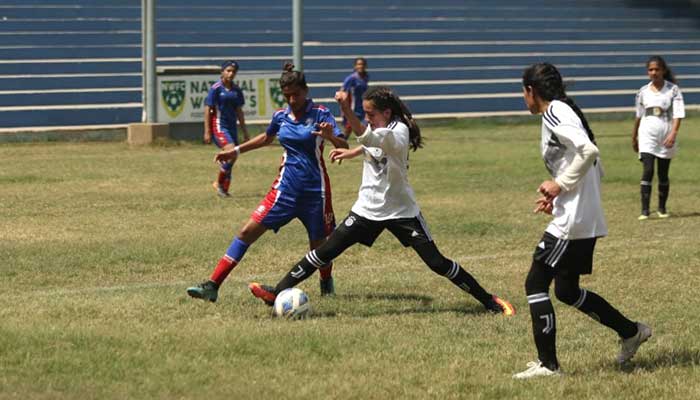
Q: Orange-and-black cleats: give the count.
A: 2